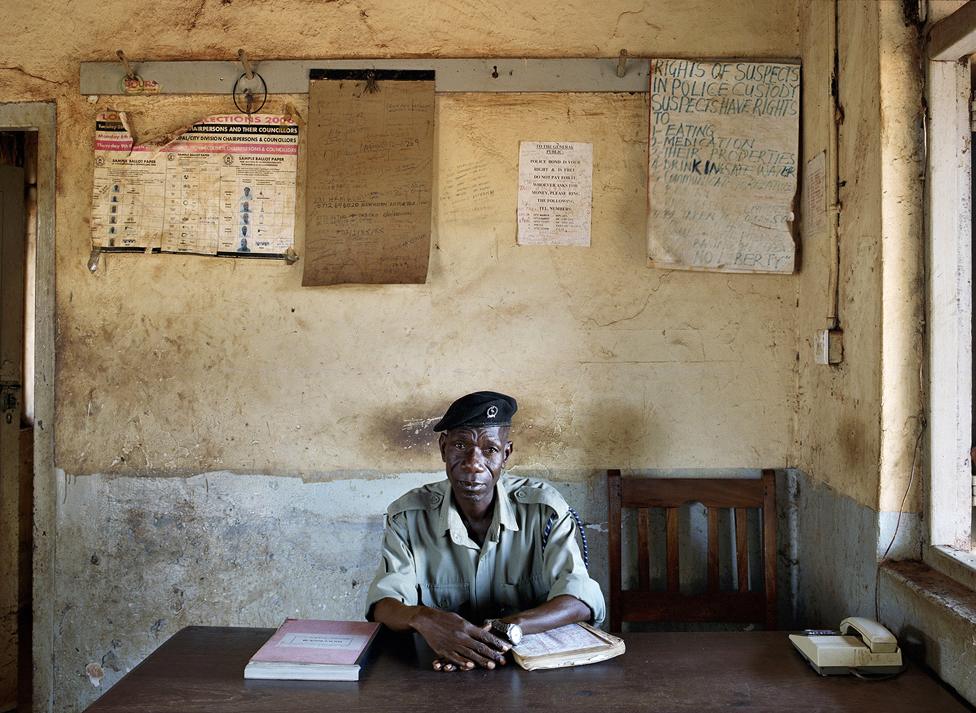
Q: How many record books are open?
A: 1